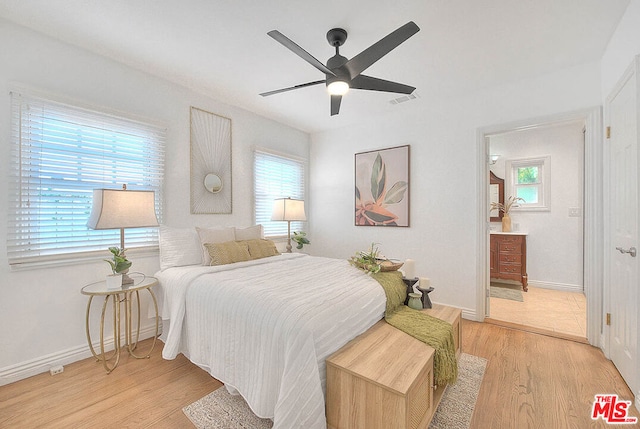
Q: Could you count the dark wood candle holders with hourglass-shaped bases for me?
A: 2